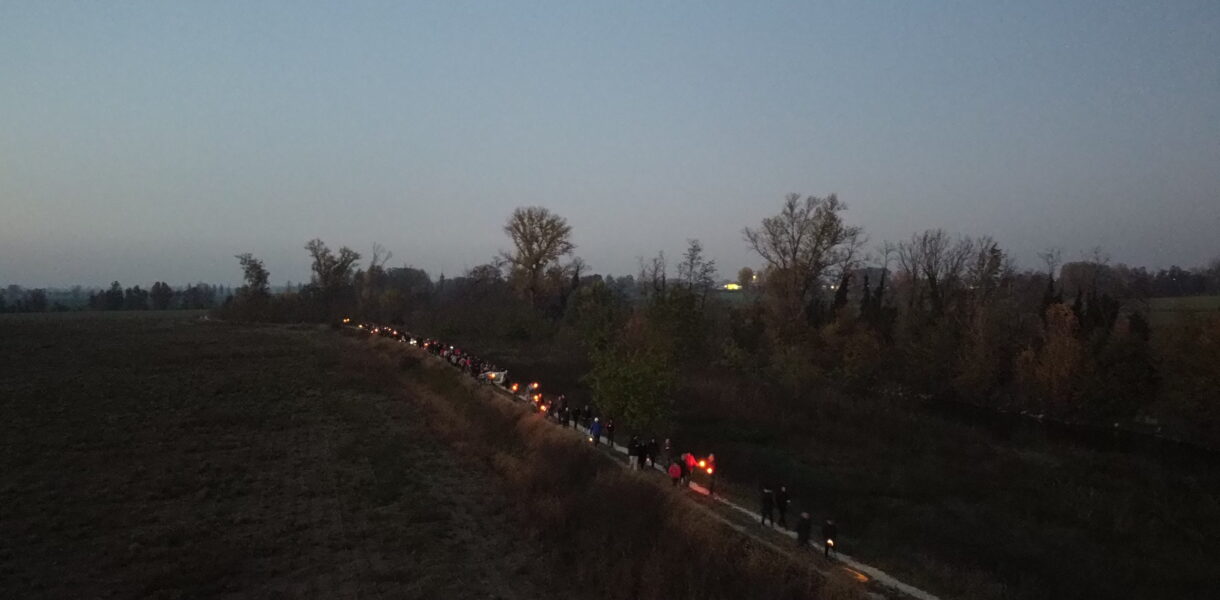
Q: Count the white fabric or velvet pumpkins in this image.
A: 0